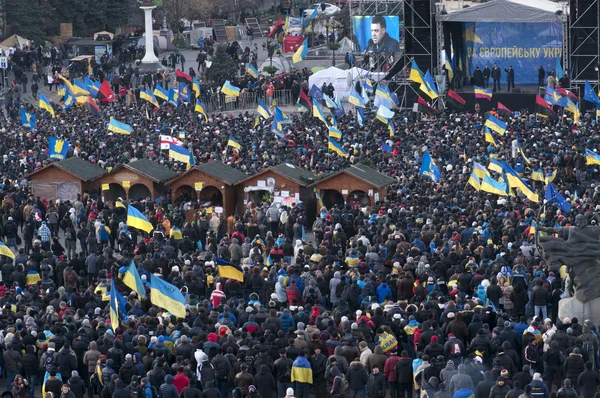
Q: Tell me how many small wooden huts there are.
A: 5